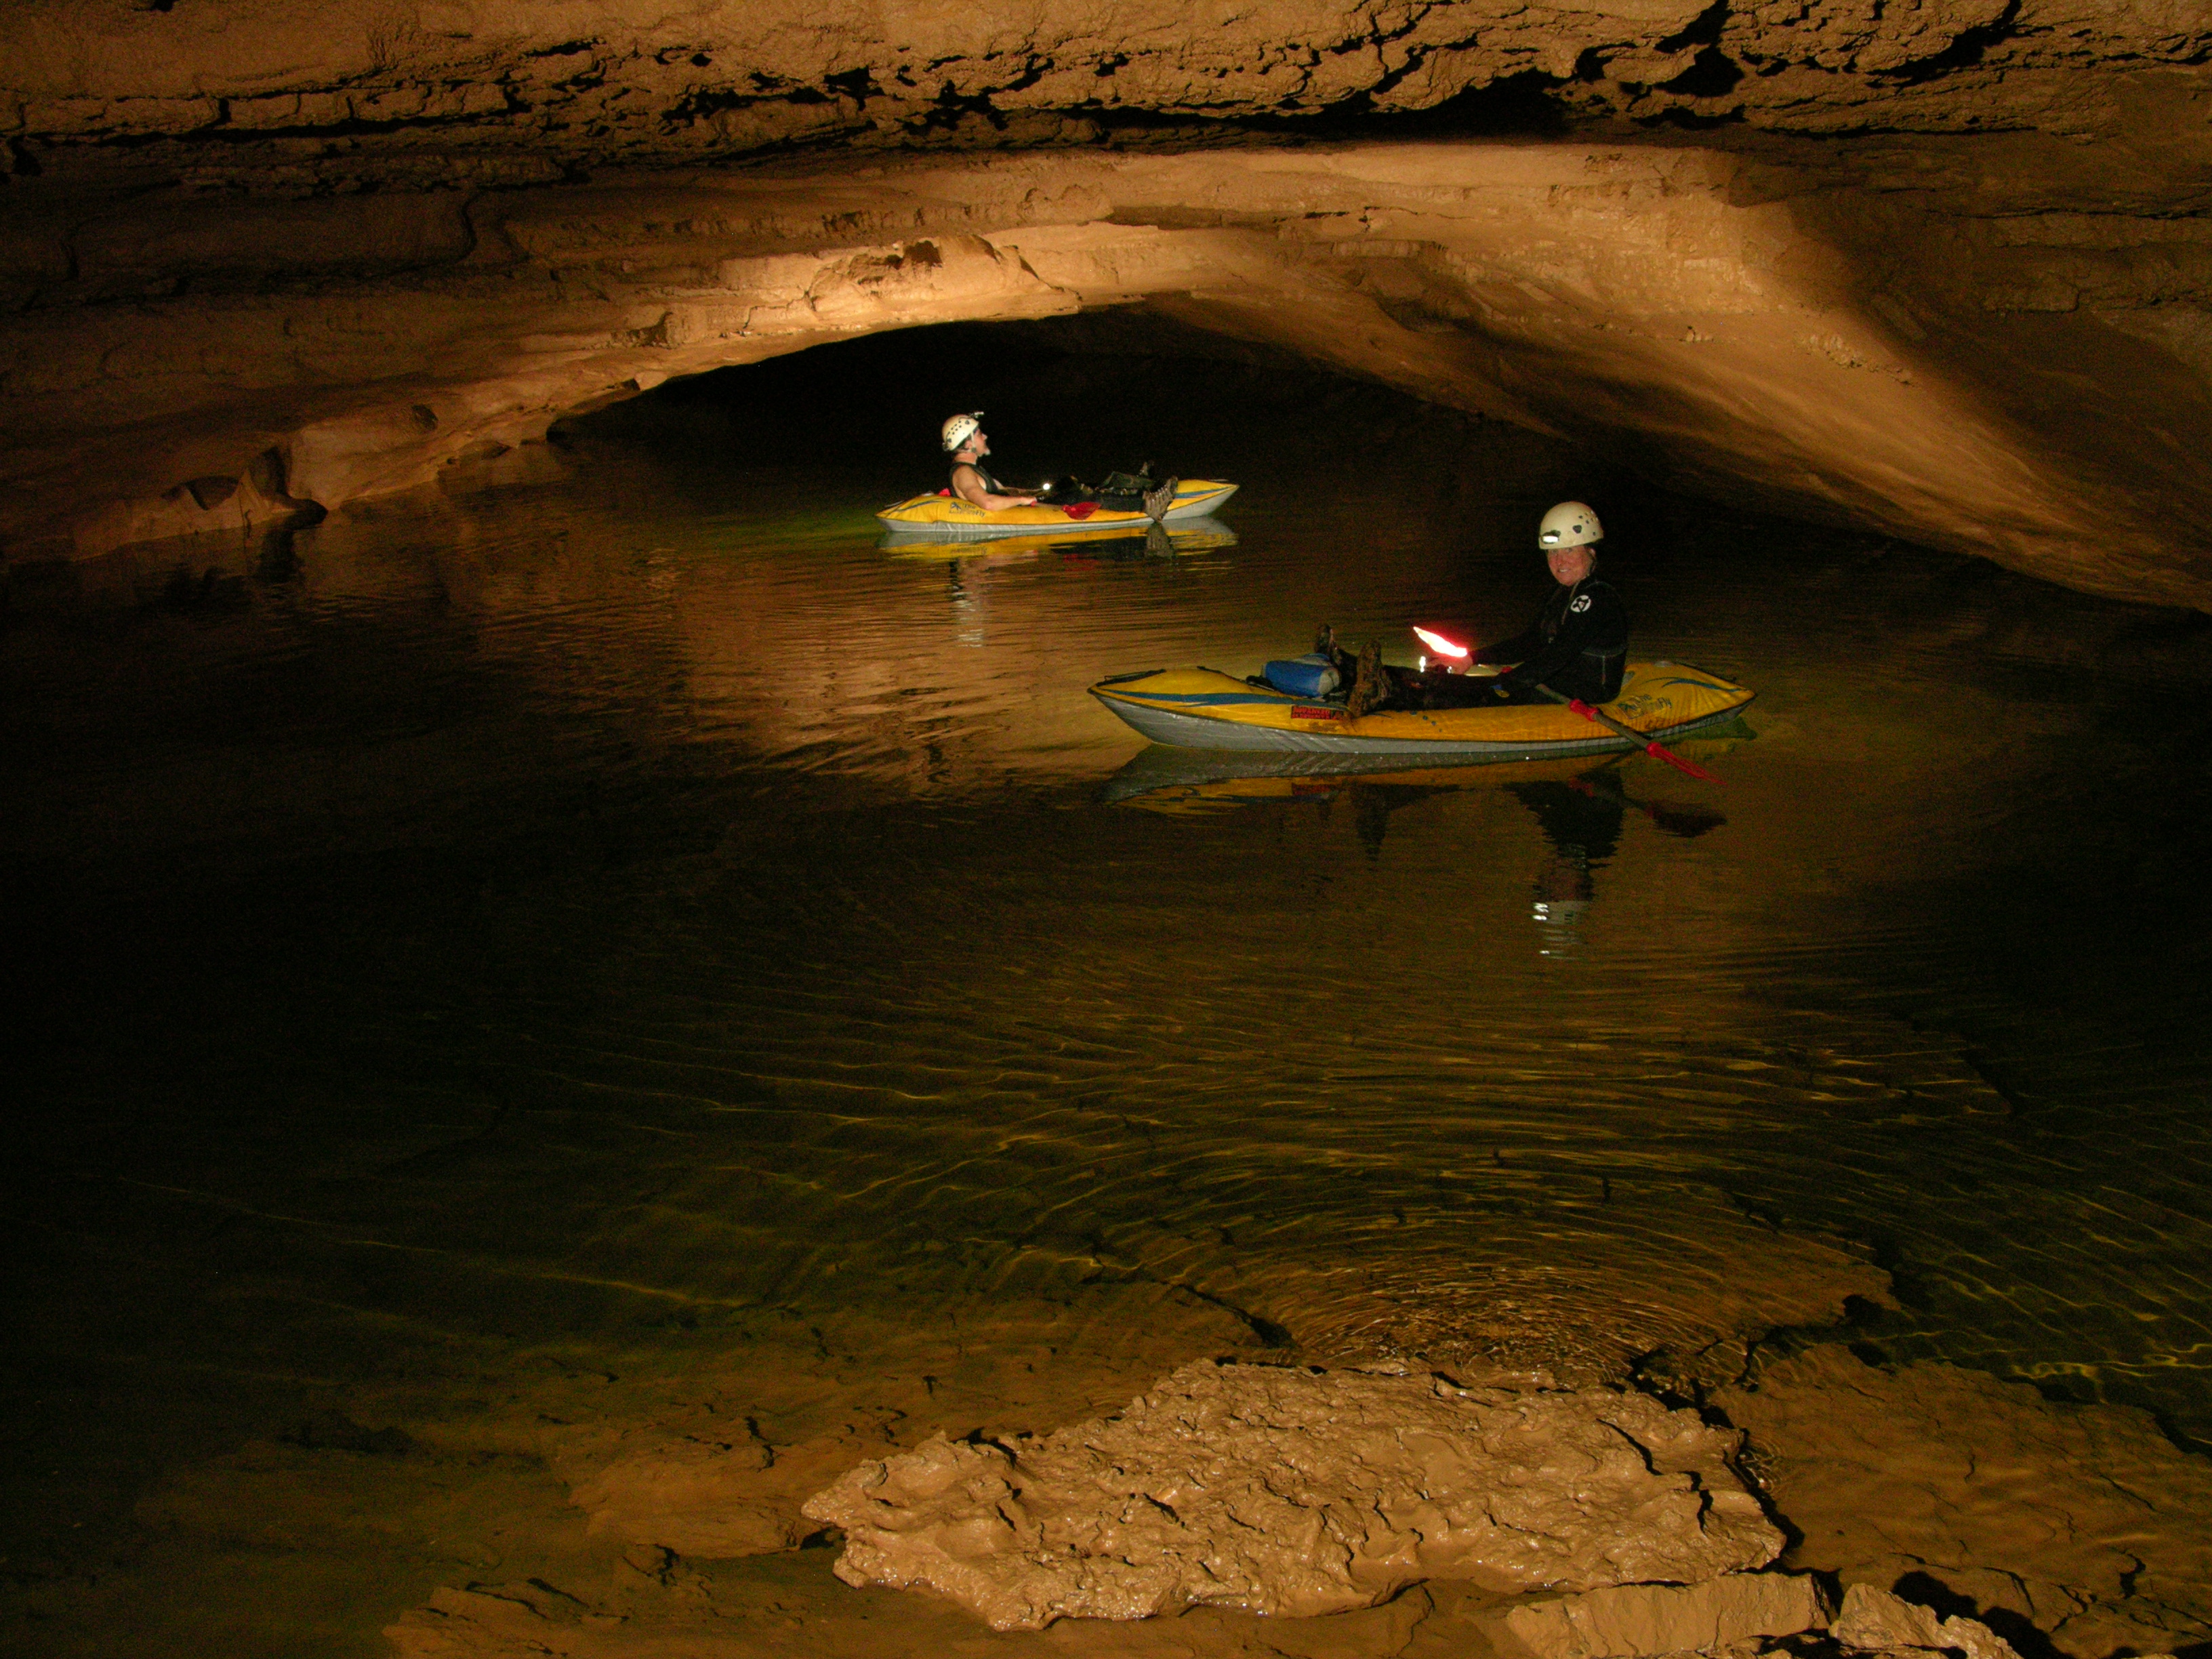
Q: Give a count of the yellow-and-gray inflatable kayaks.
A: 2